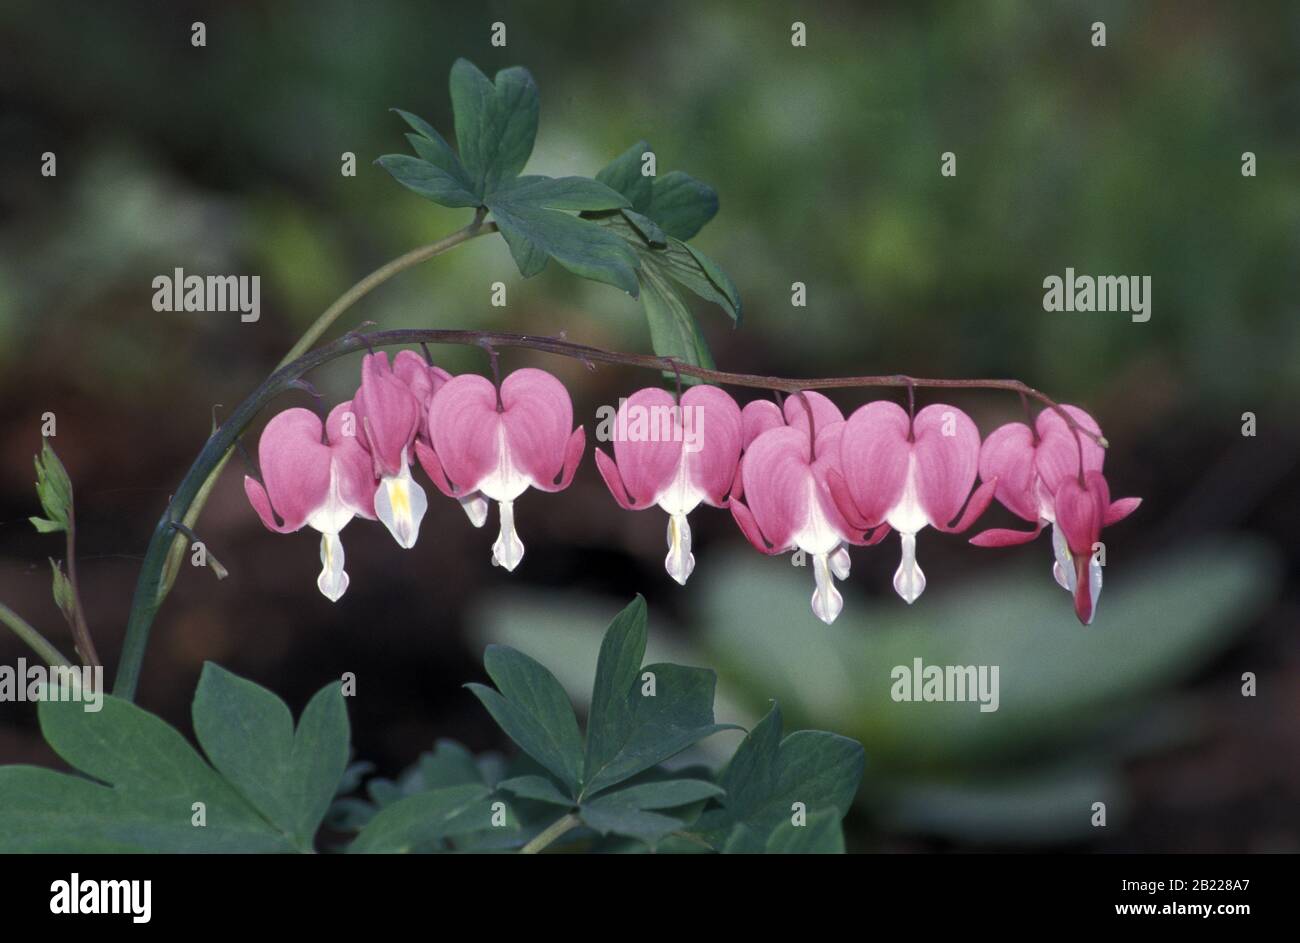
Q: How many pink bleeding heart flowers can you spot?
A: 10